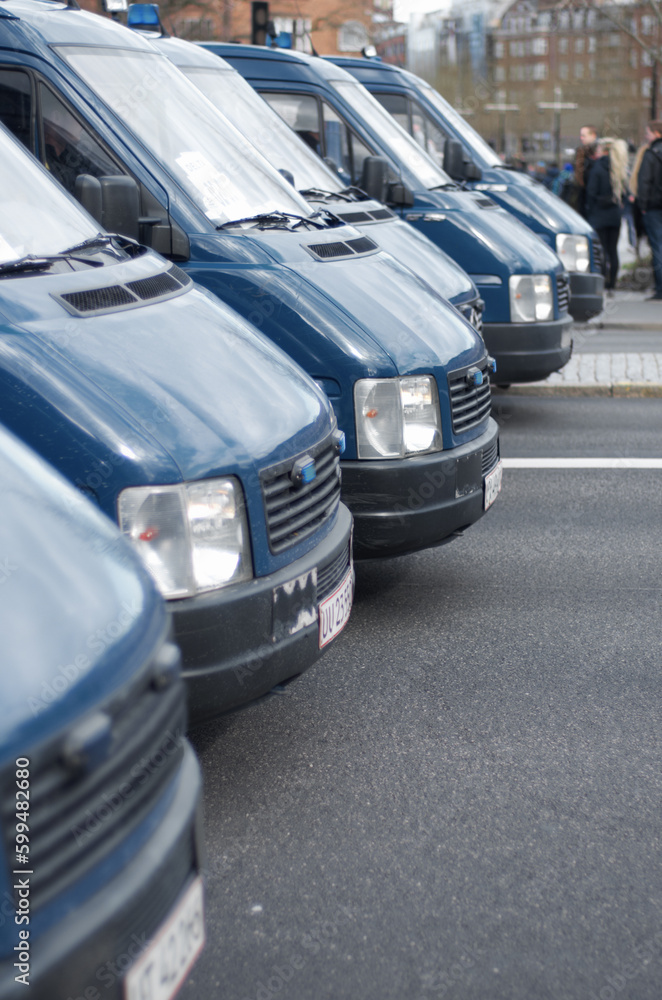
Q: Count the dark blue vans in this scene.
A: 6